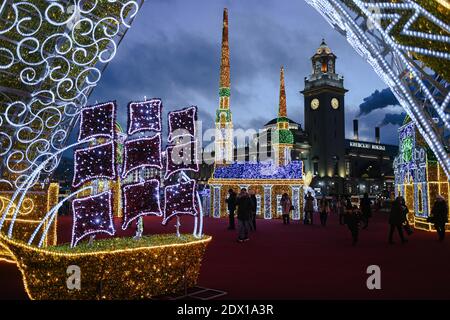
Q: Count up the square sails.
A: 9